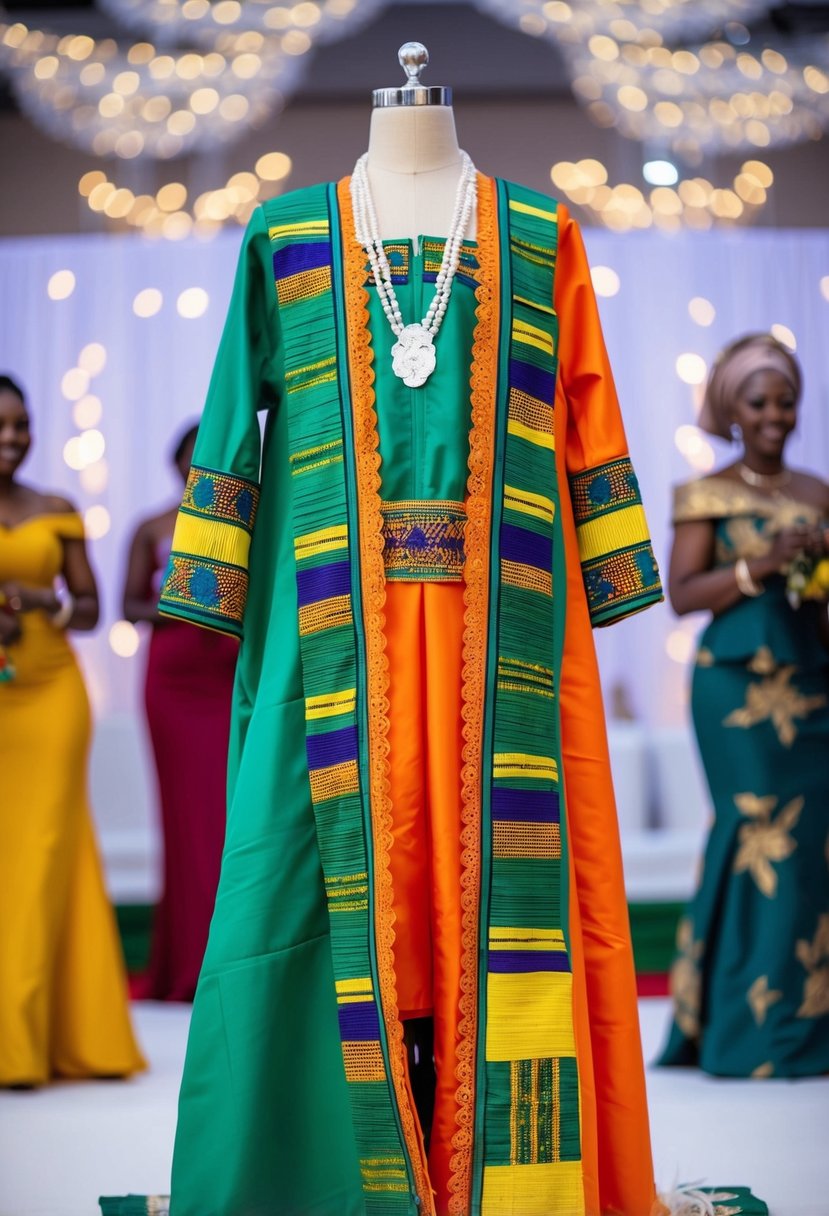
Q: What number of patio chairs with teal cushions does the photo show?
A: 0